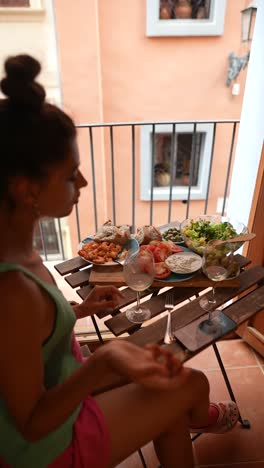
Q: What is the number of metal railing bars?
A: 11